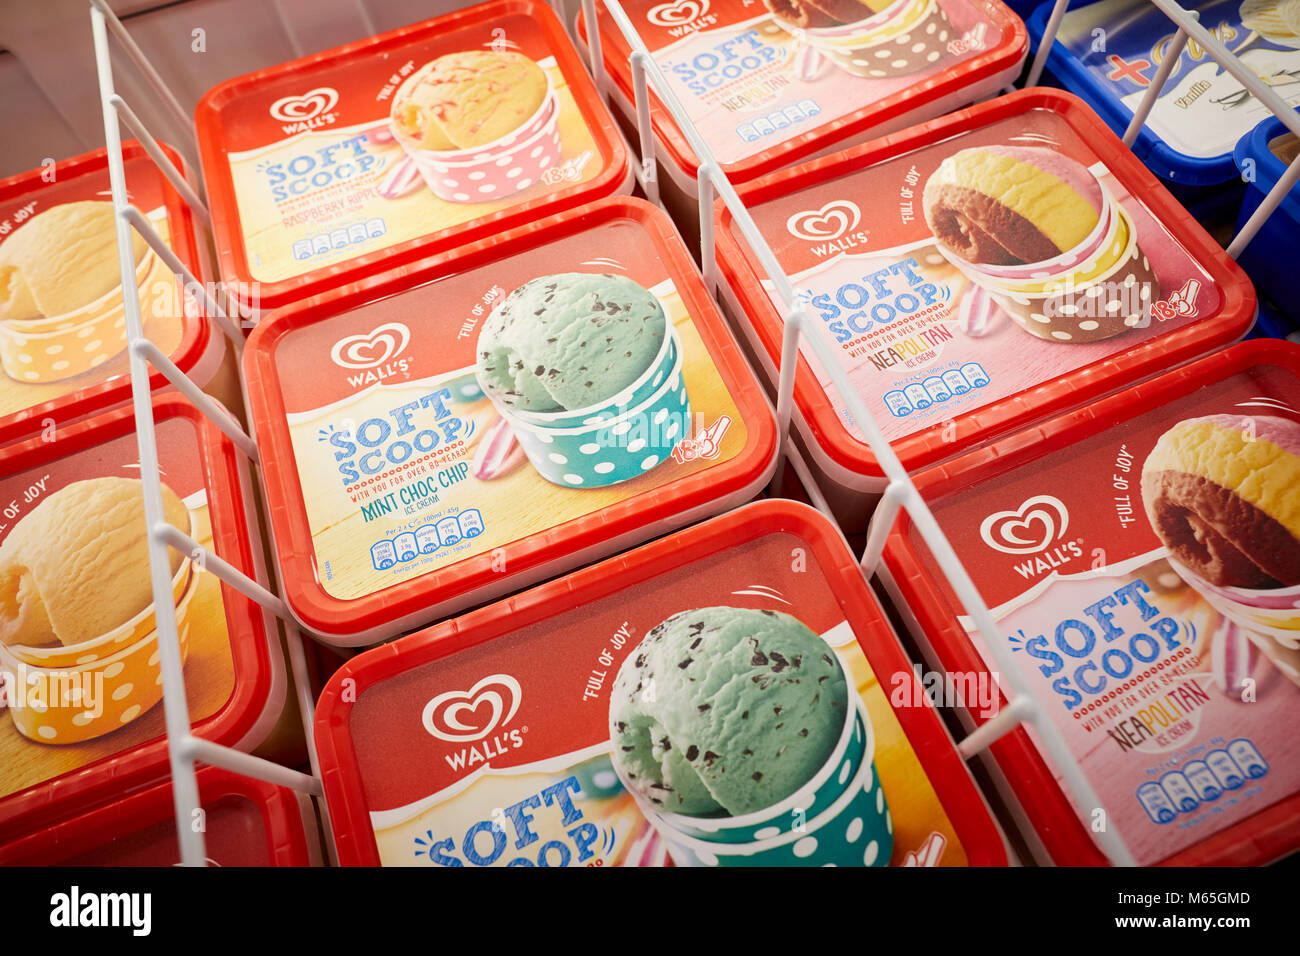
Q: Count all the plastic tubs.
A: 11